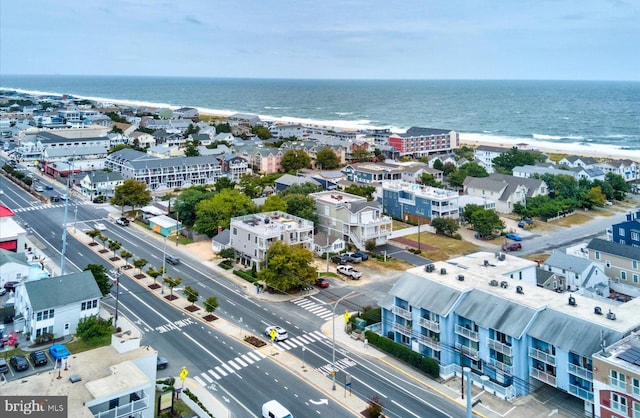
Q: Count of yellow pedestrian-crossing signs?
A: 3